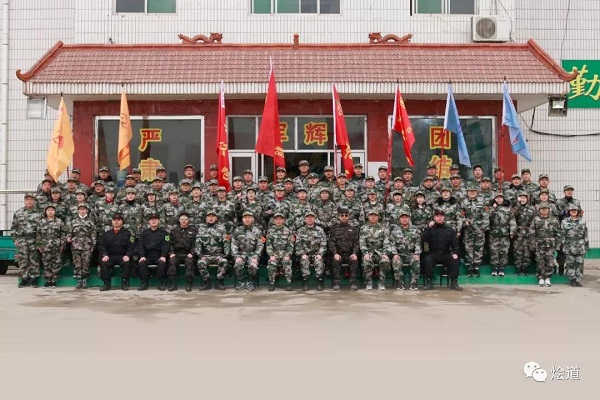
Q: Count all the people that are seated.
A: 11